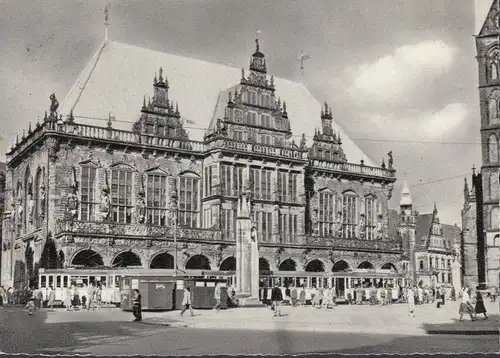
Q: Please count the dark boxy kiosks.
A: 2